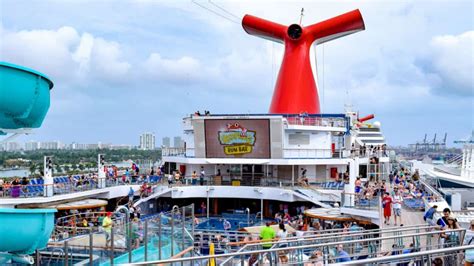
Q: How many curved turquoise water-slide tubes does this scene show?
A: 2